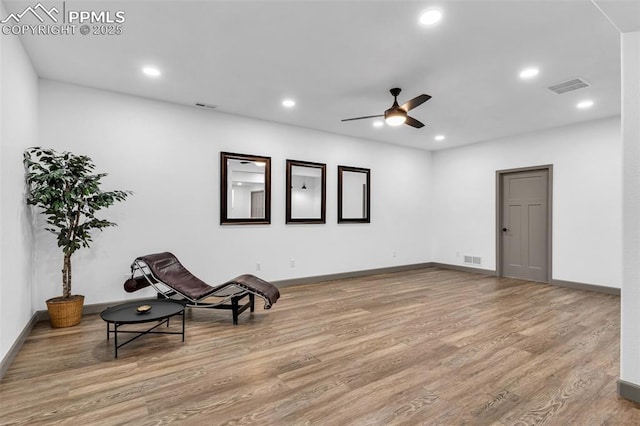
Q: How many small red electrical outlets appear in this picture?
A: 0